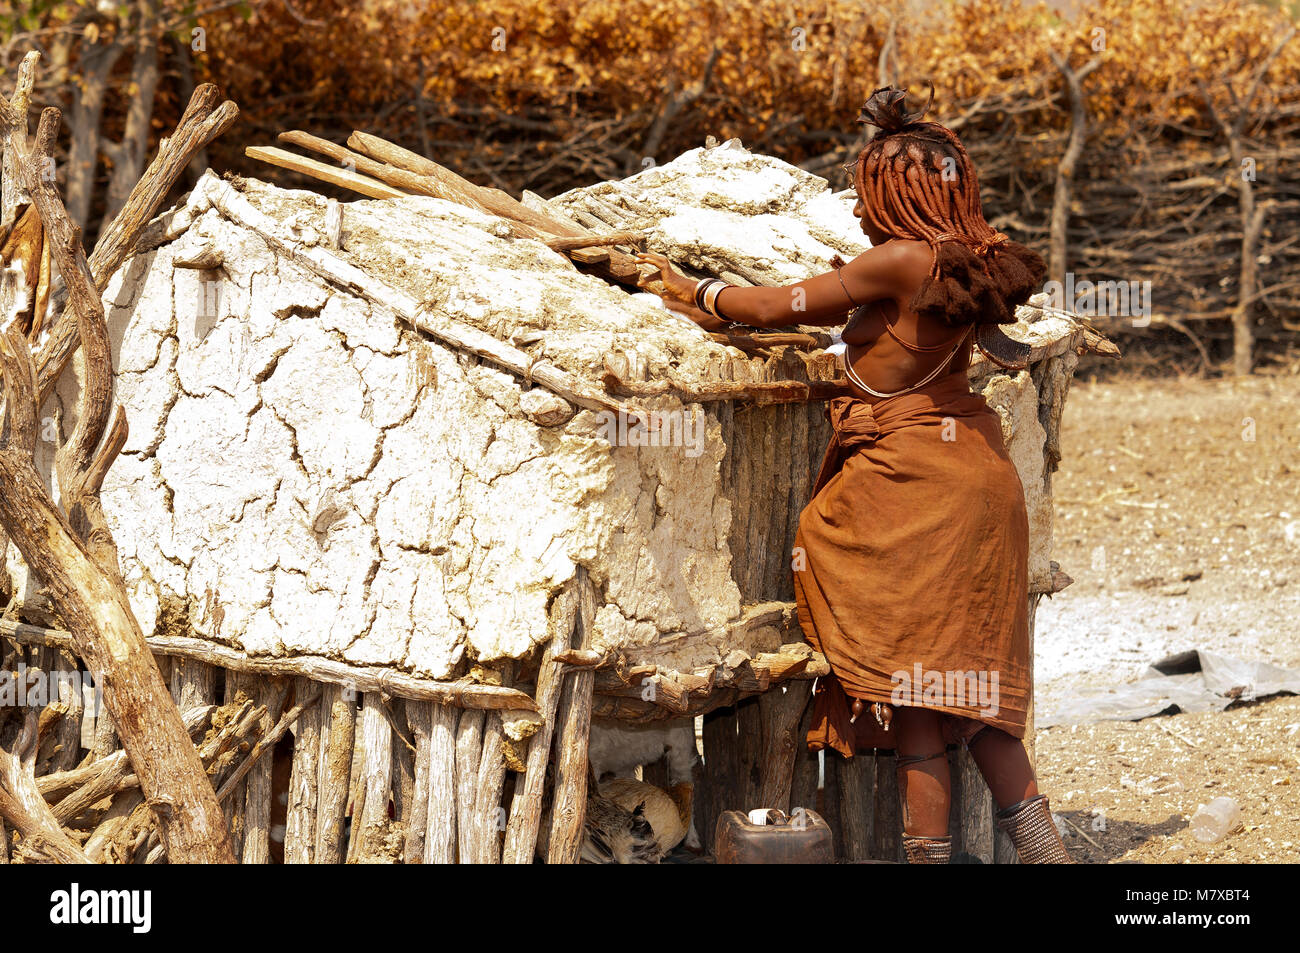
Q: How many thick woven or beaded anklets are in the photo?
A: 2